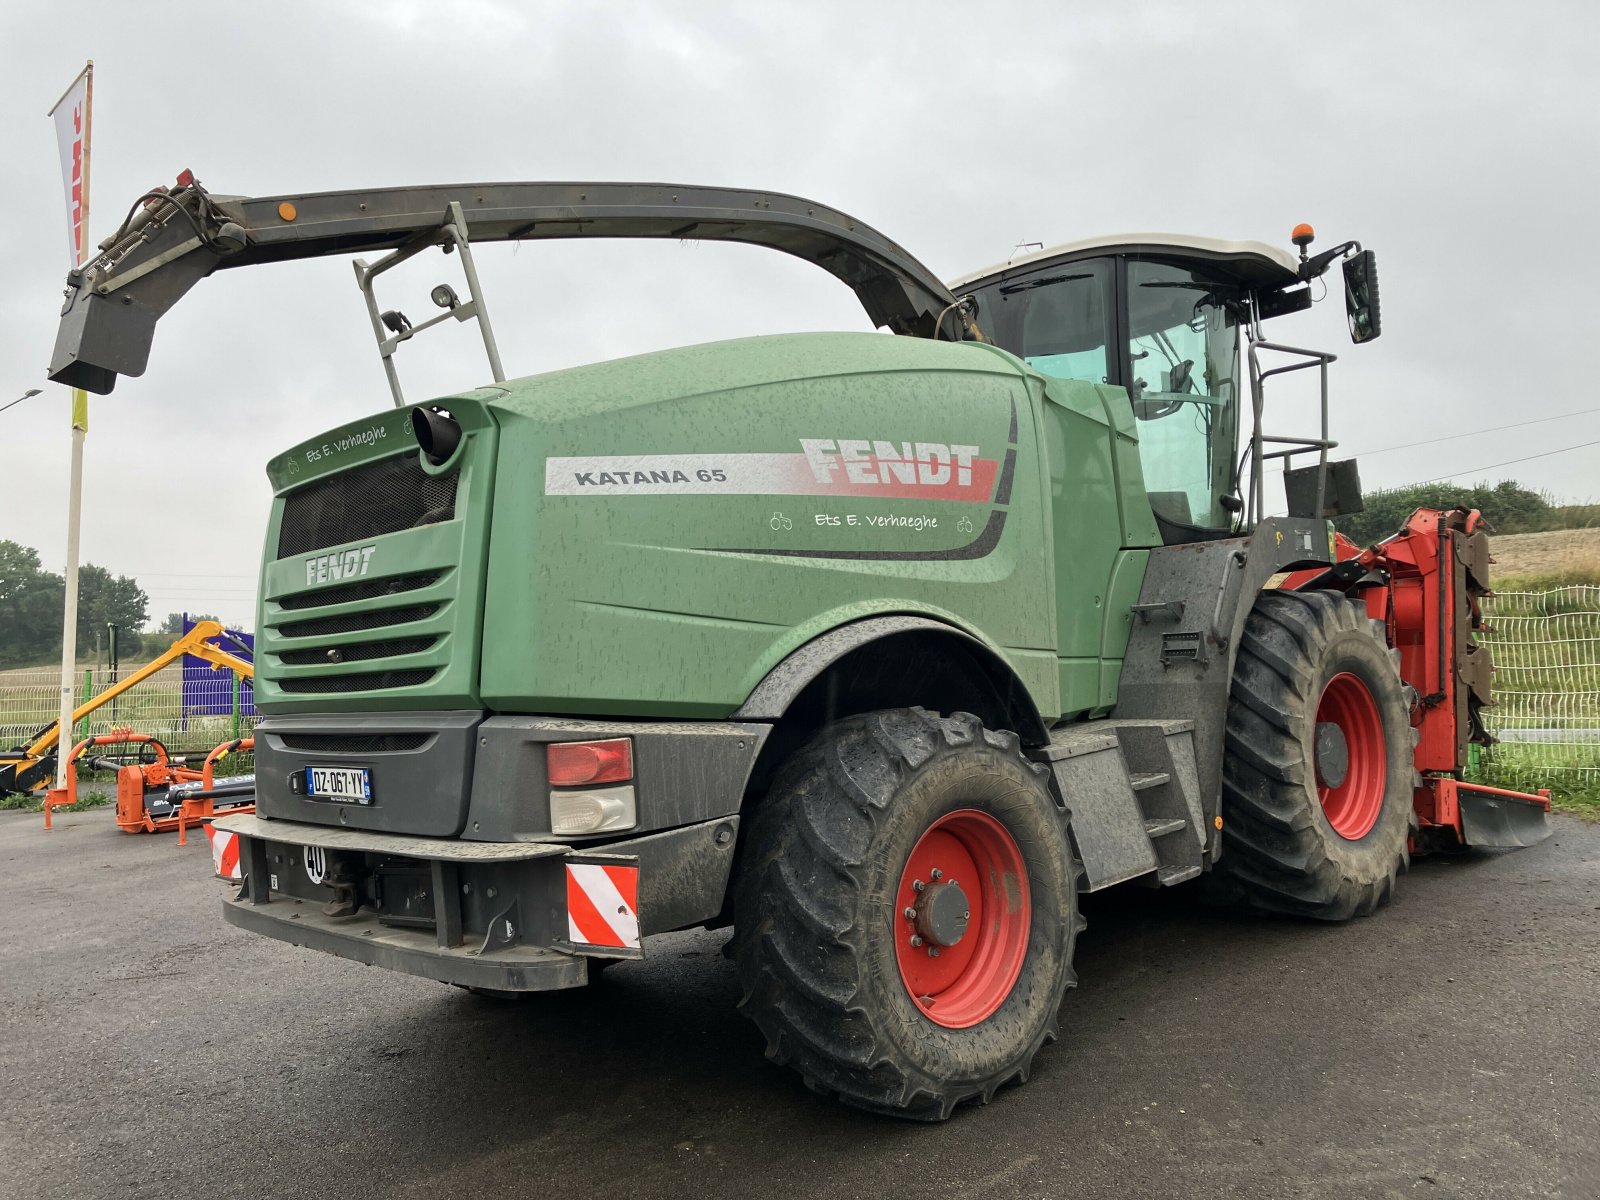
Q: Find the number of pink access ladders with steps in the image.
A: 0